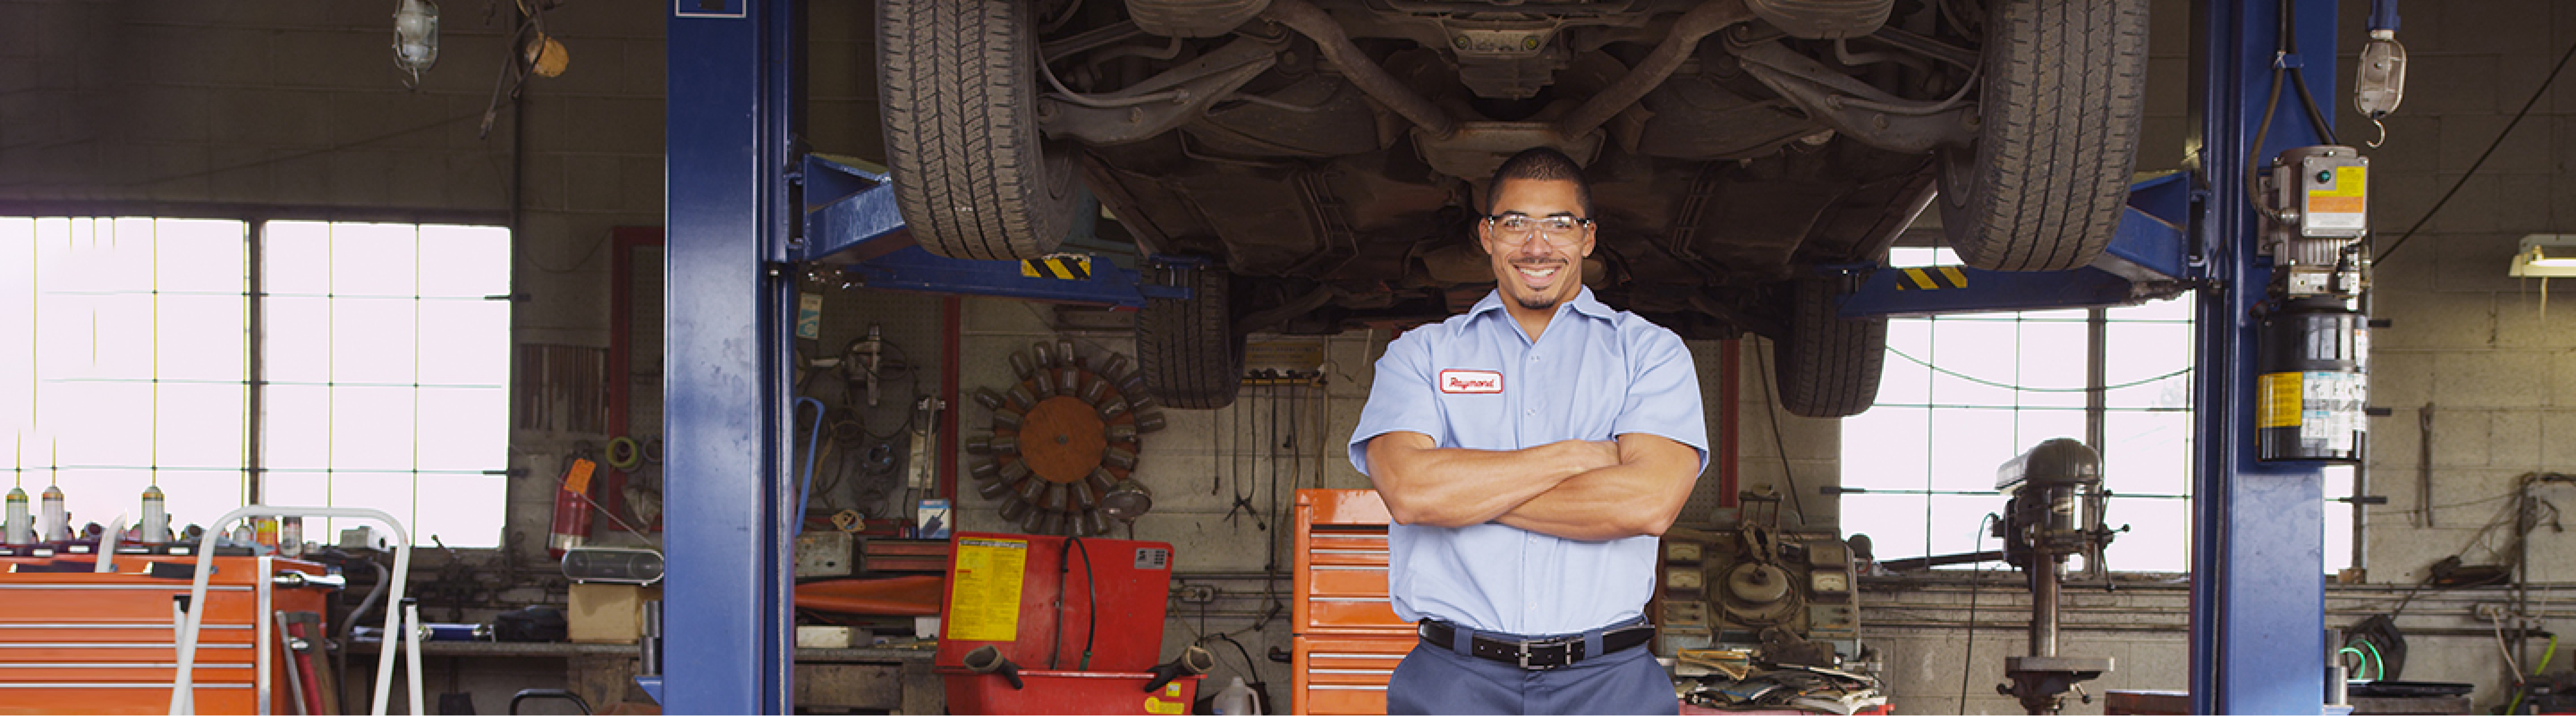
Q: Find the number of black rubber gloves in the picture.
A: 2